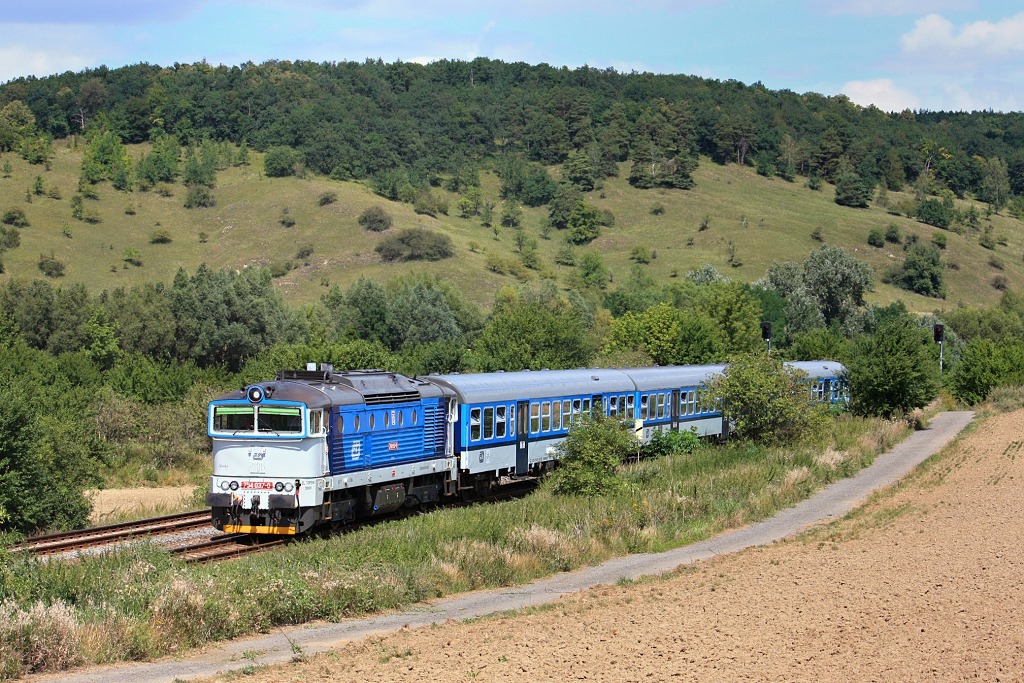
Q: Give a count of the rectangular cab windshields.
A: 2